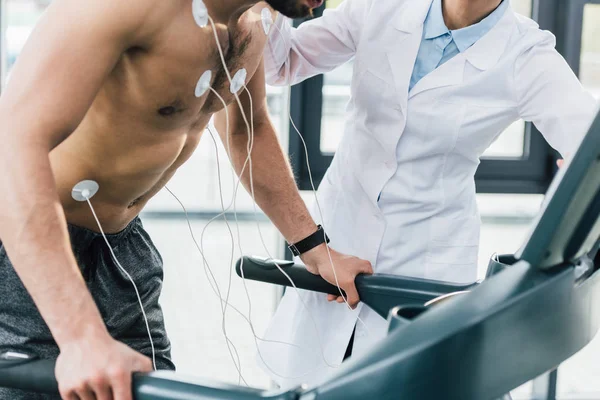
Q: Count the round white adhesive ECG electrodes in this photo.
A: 5